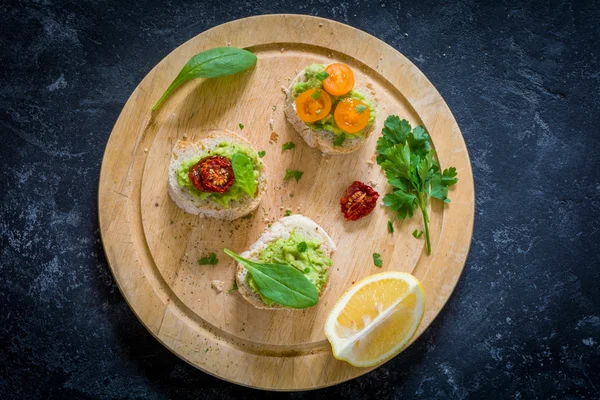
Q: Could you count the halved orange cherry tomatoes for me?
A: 3